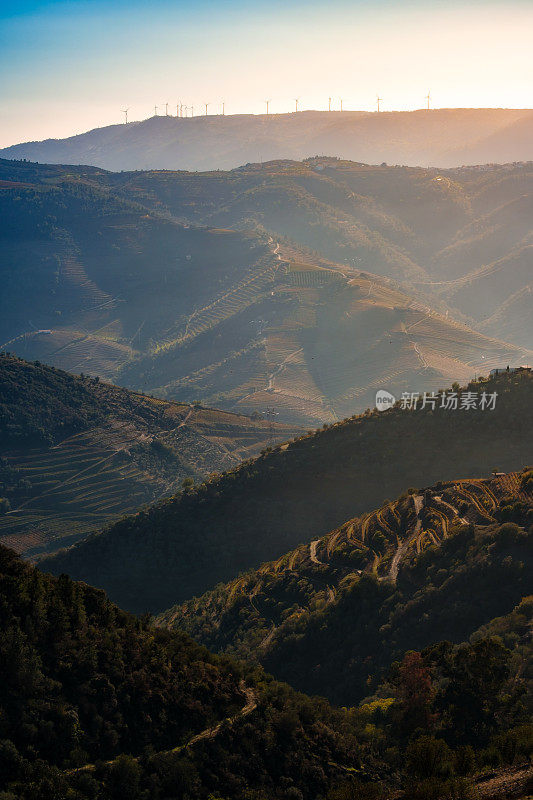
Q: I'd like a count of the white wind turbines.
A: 15